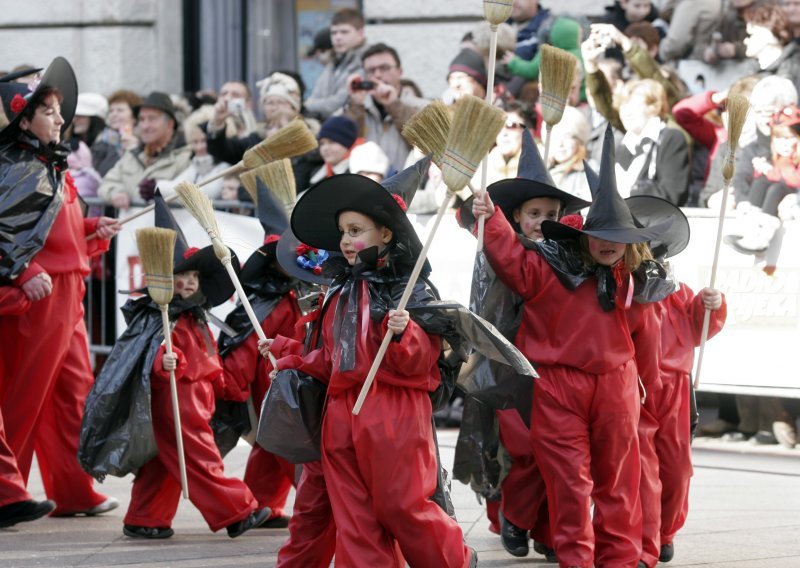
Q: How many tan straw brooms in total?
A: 9